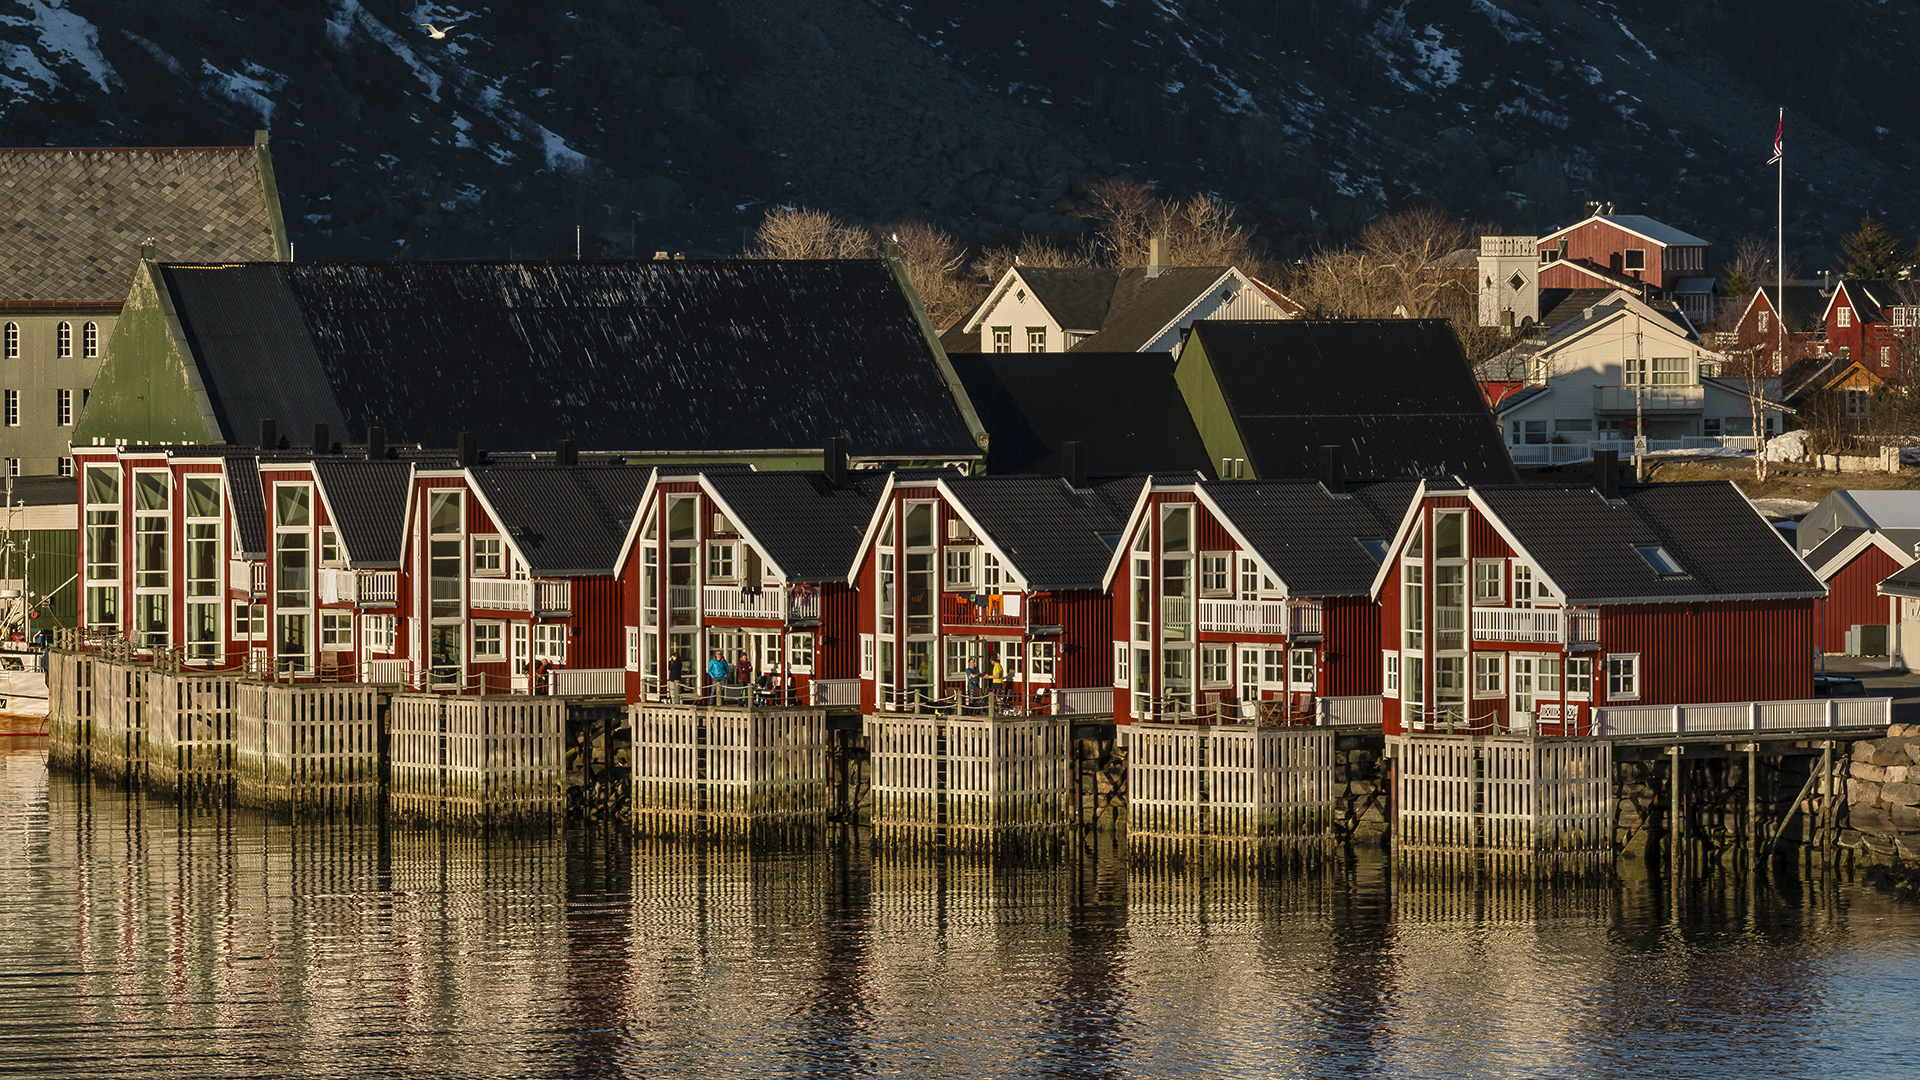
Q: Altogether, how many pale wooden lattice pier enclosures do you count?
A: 9